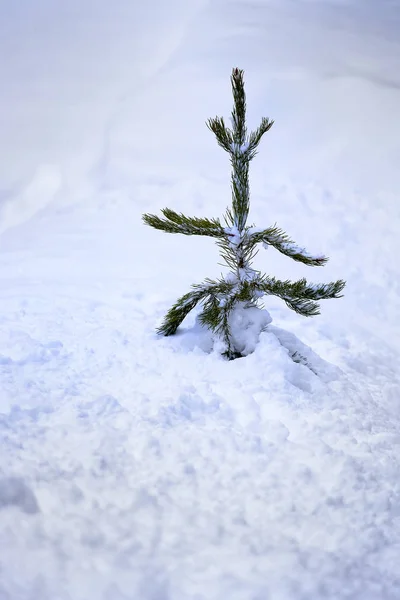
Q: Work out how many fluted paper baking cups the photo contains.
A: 0